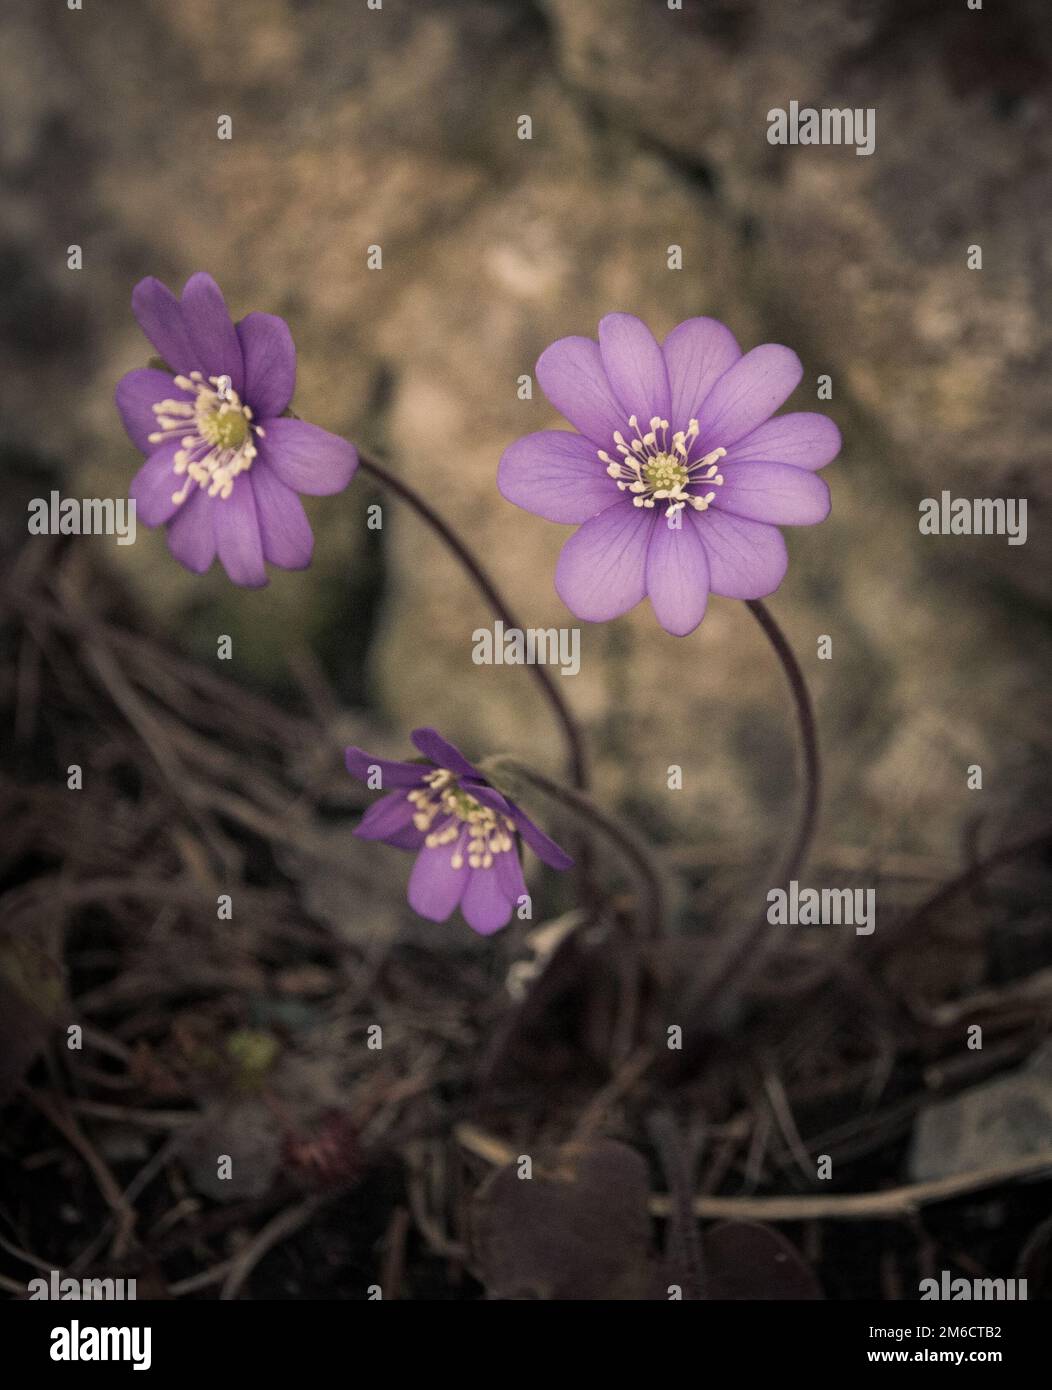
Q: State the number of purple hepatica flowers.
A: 3